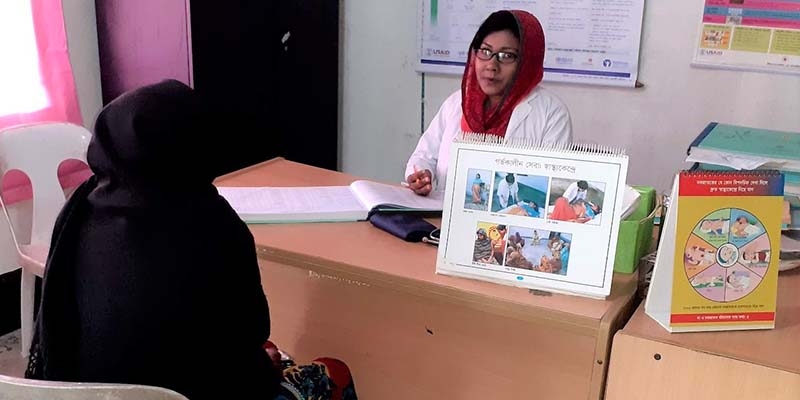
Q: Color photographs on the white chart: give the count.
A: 5